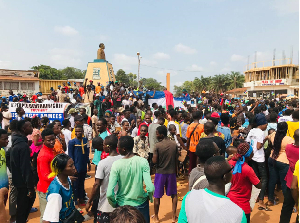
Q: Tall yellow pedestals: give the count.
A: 1